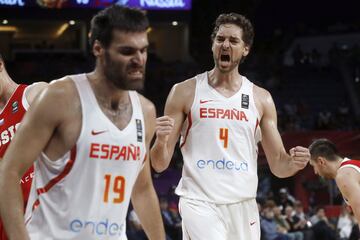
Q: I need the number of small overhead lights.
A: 3